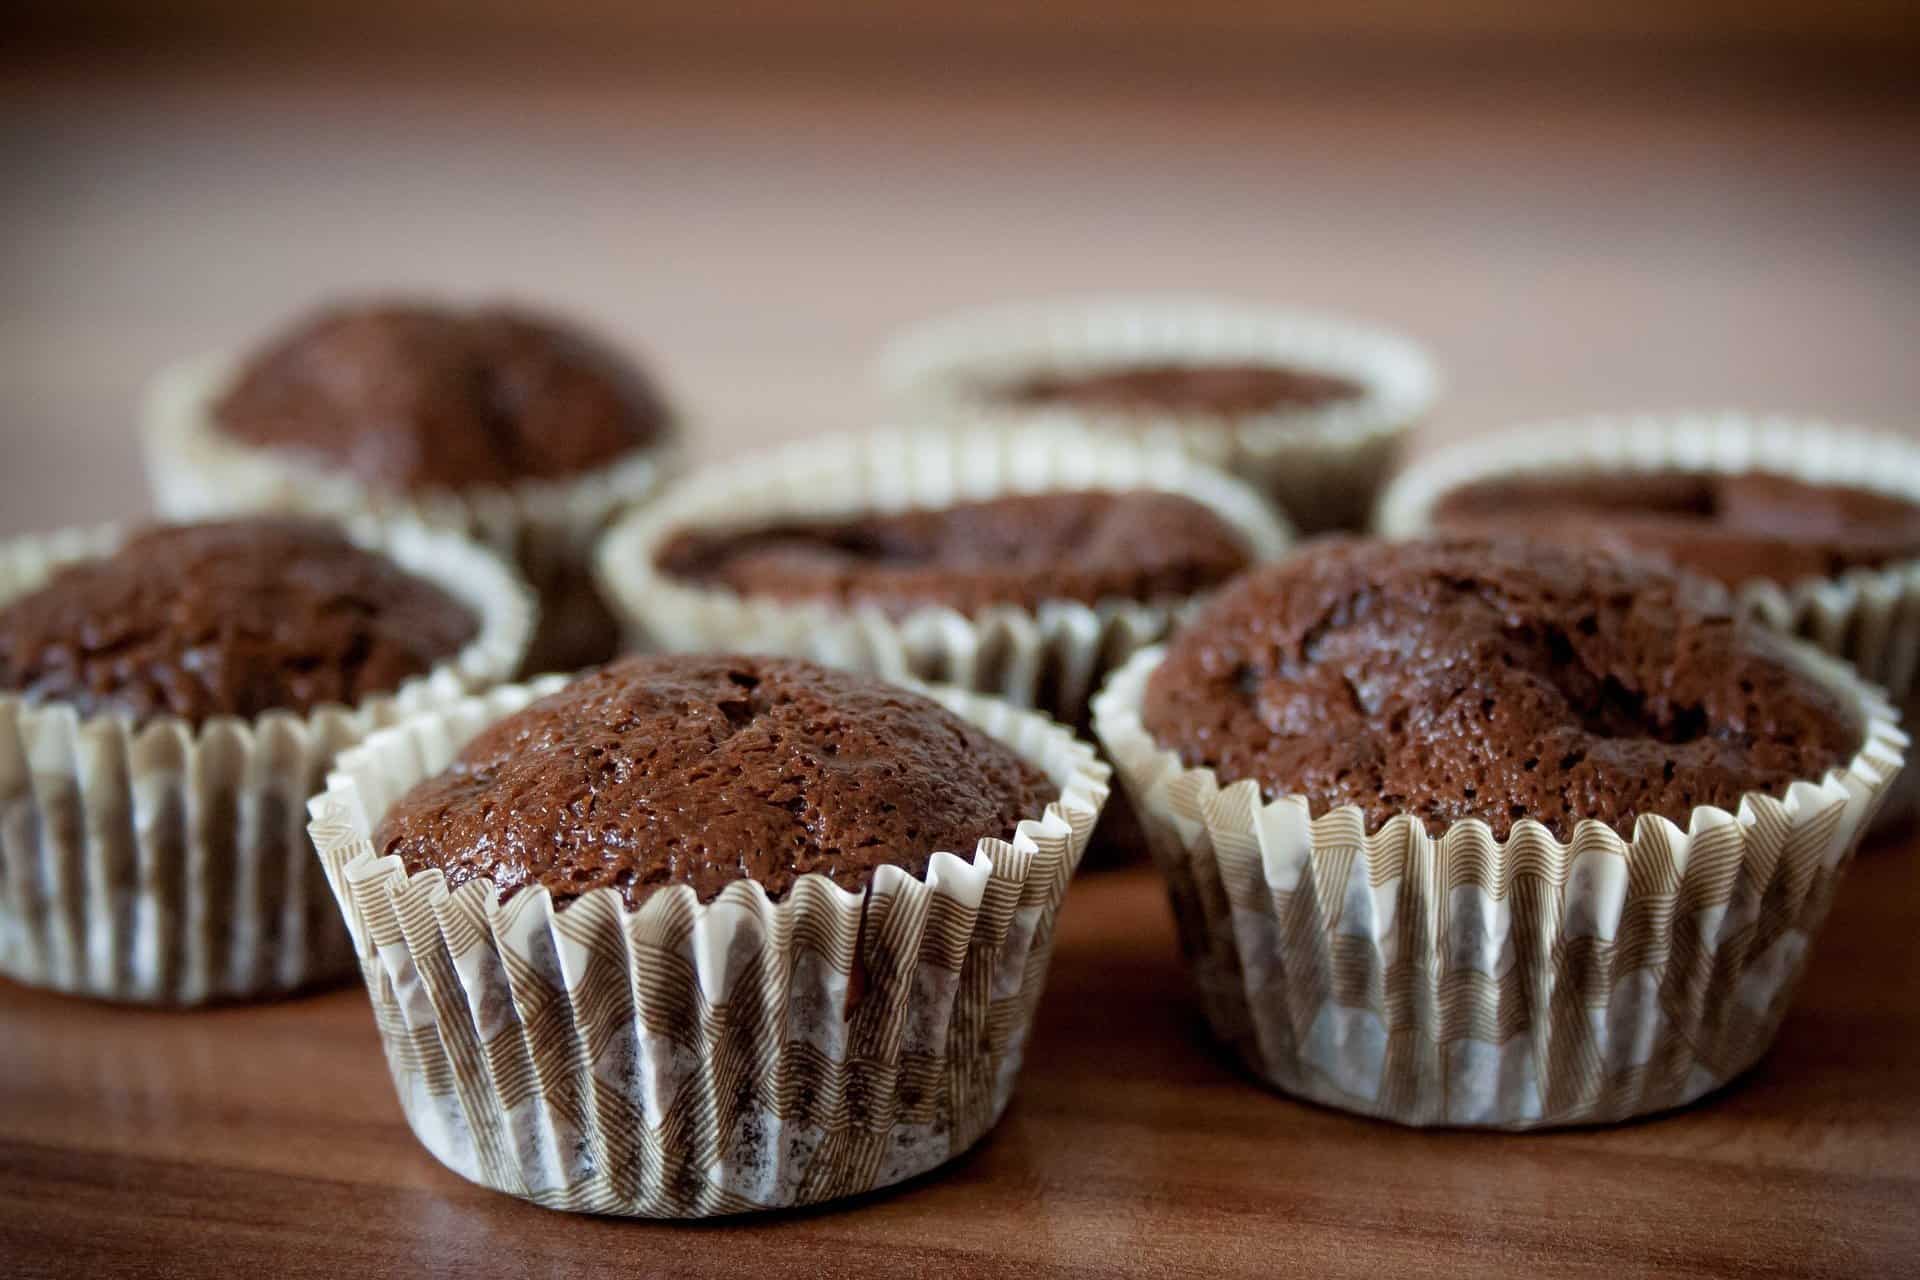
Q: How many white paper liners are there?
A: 7